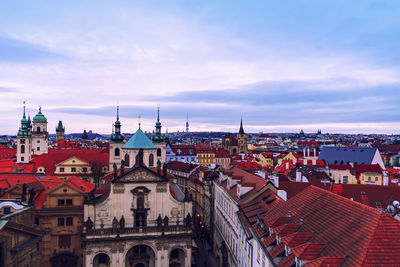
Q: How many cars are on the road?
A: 0